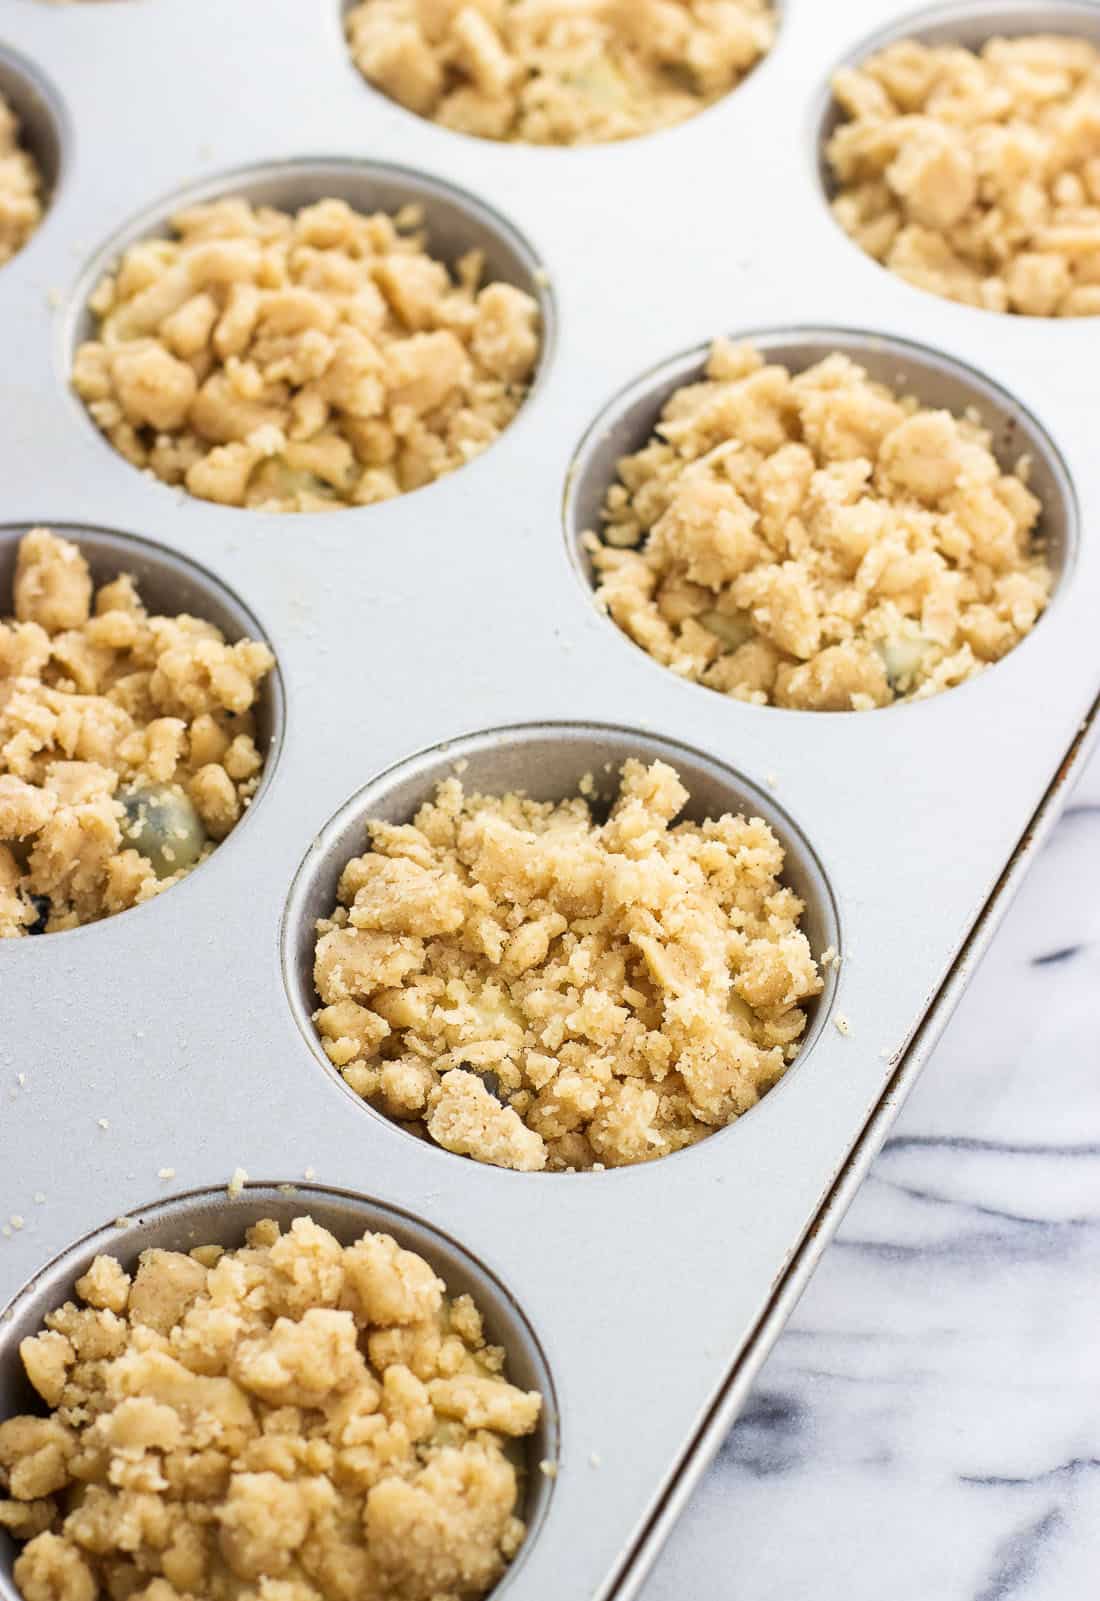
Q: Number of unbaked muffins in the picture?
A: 8